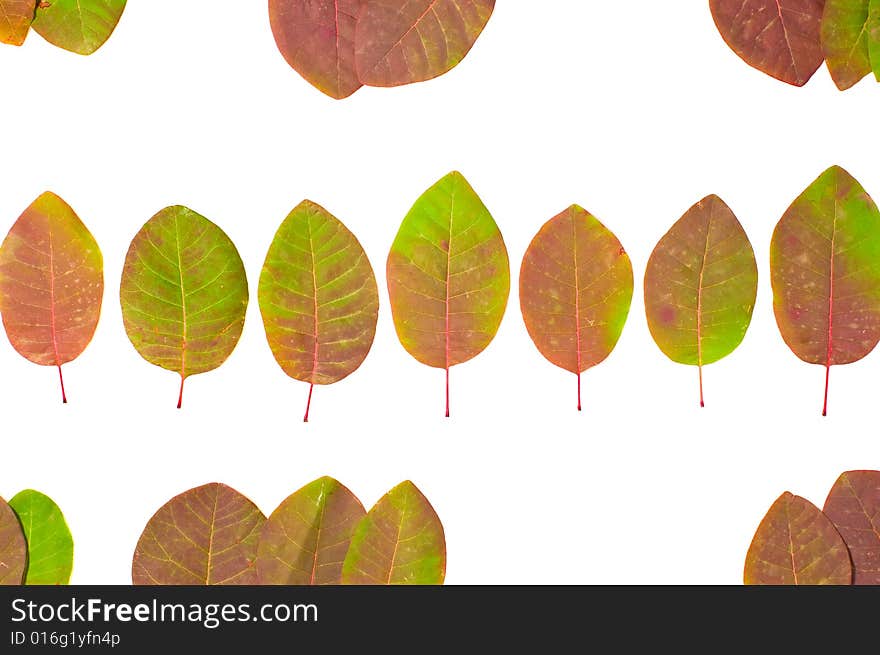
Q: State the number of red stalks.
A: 7